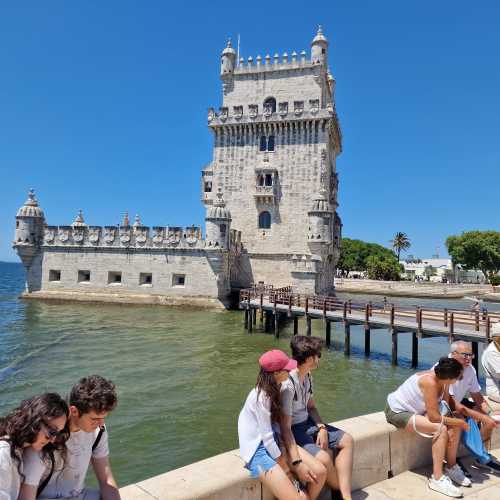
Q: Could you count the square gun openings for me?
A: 5